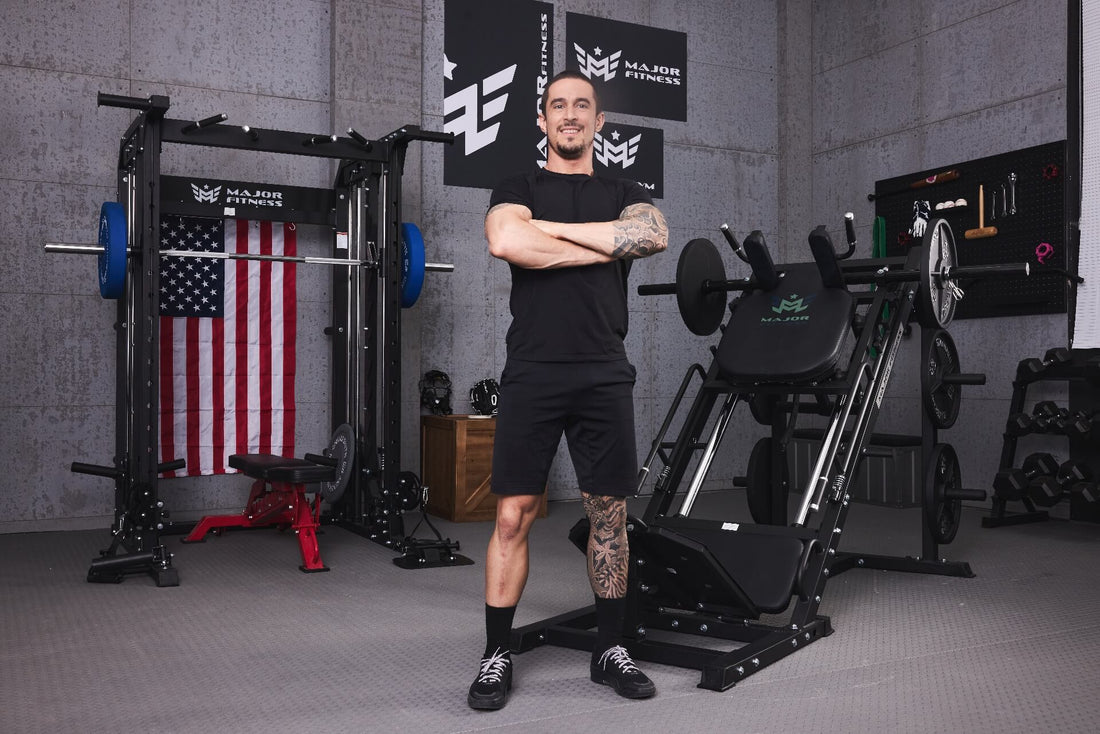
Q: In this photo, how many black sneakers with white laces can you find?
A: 2